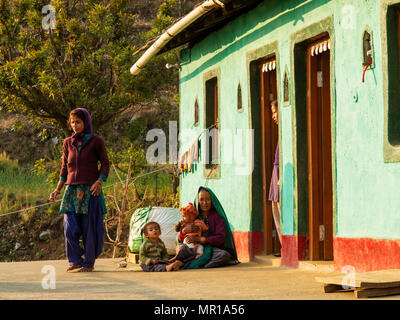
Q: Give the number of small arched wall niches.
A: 4